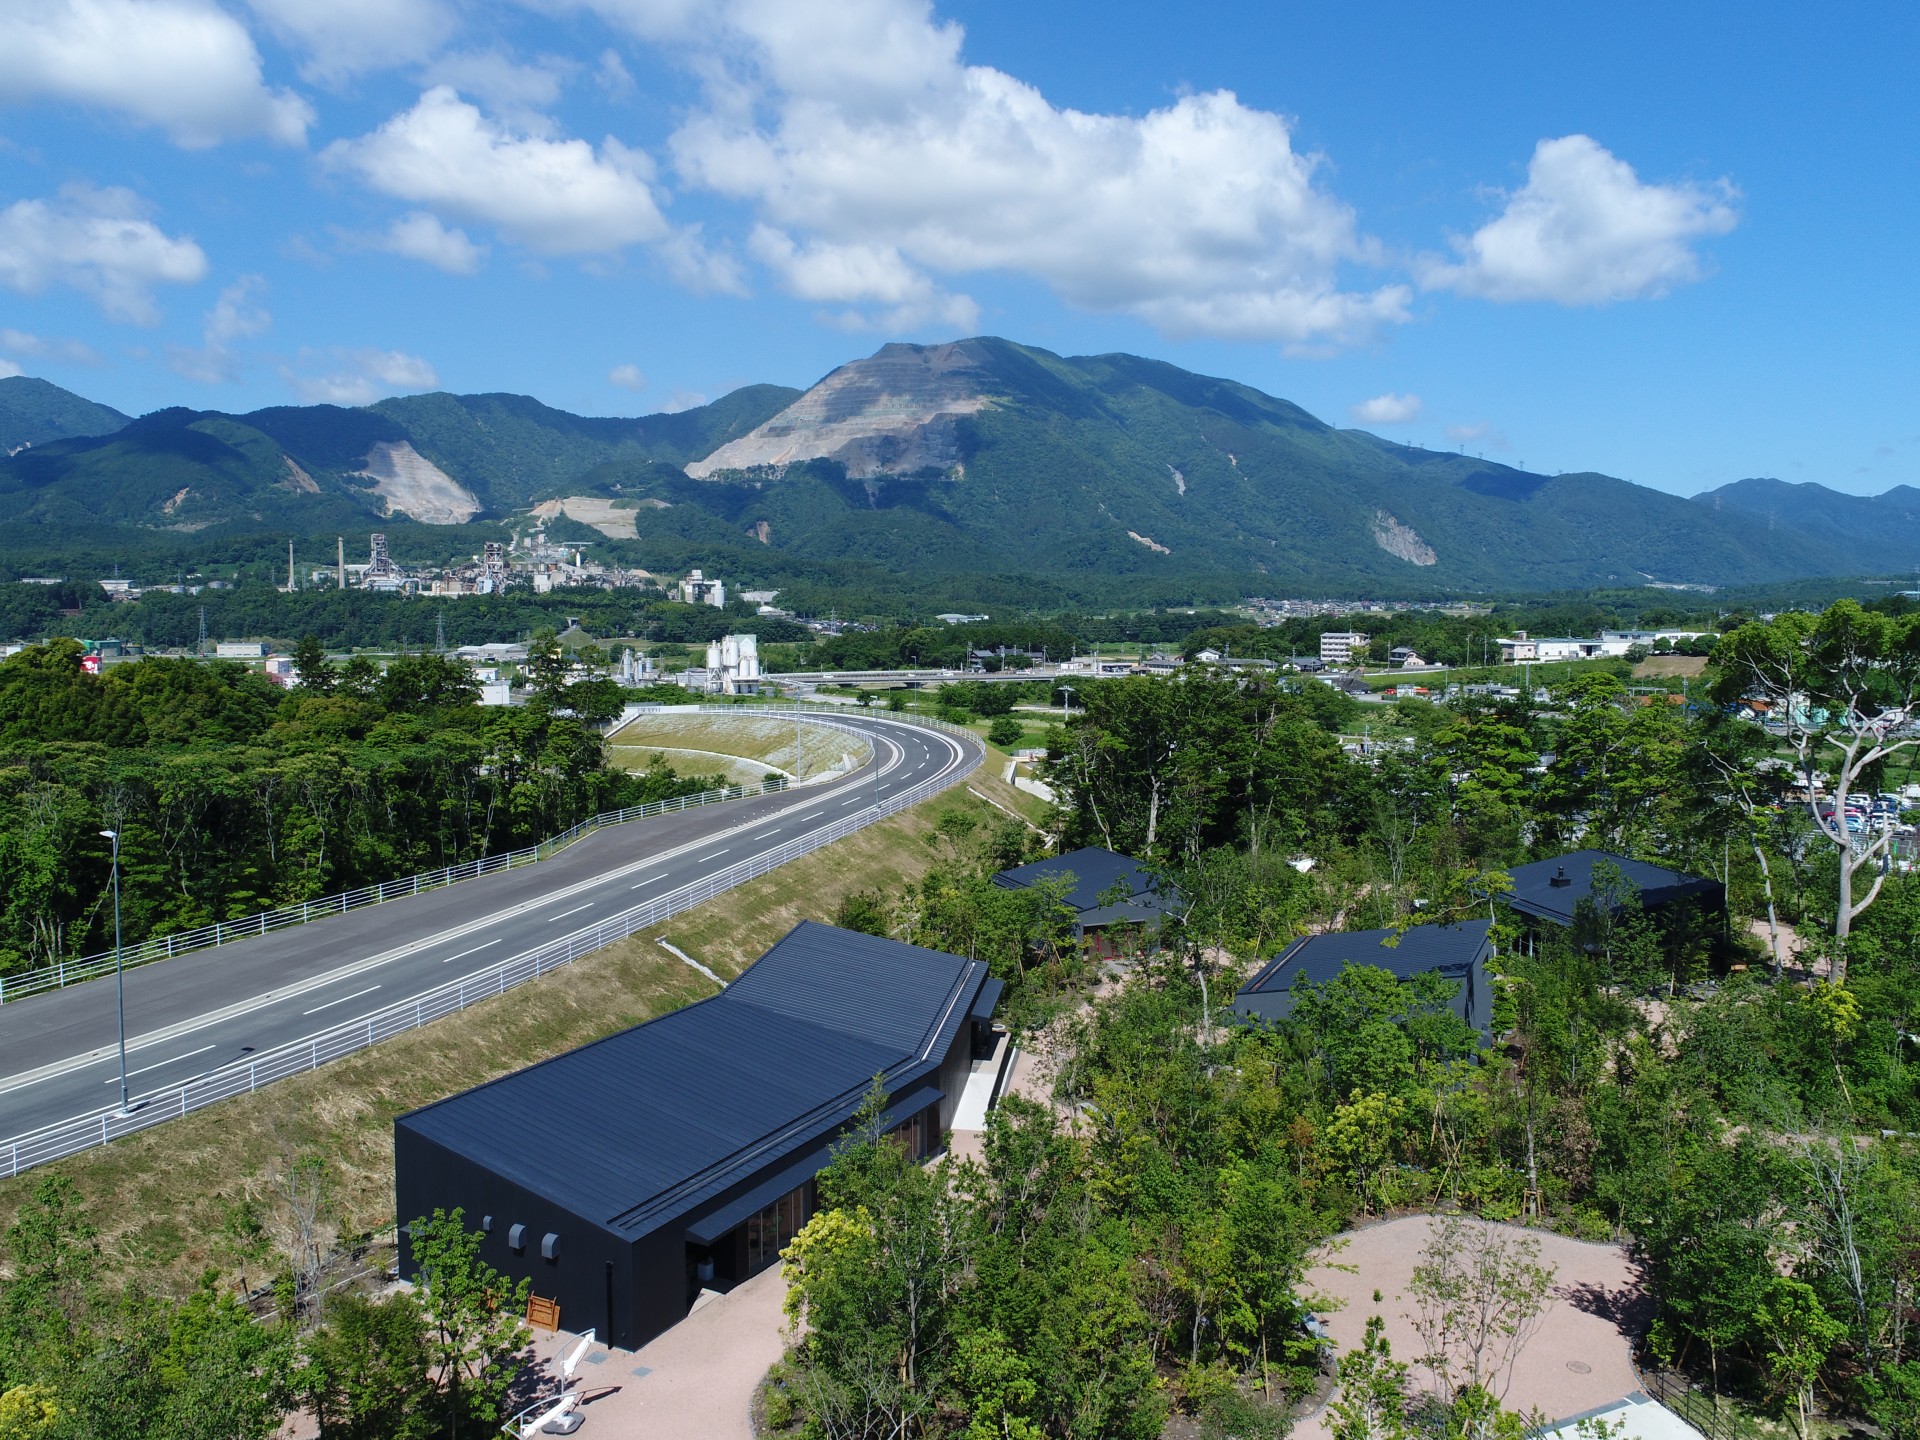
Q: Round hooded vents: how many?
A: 3